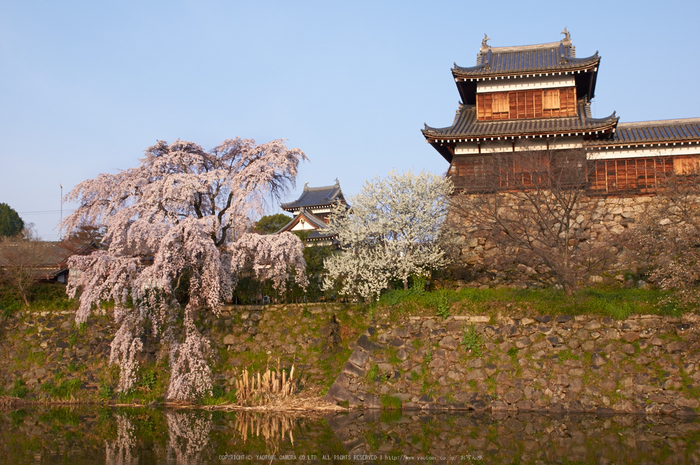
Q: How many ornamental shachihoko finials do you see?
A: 4